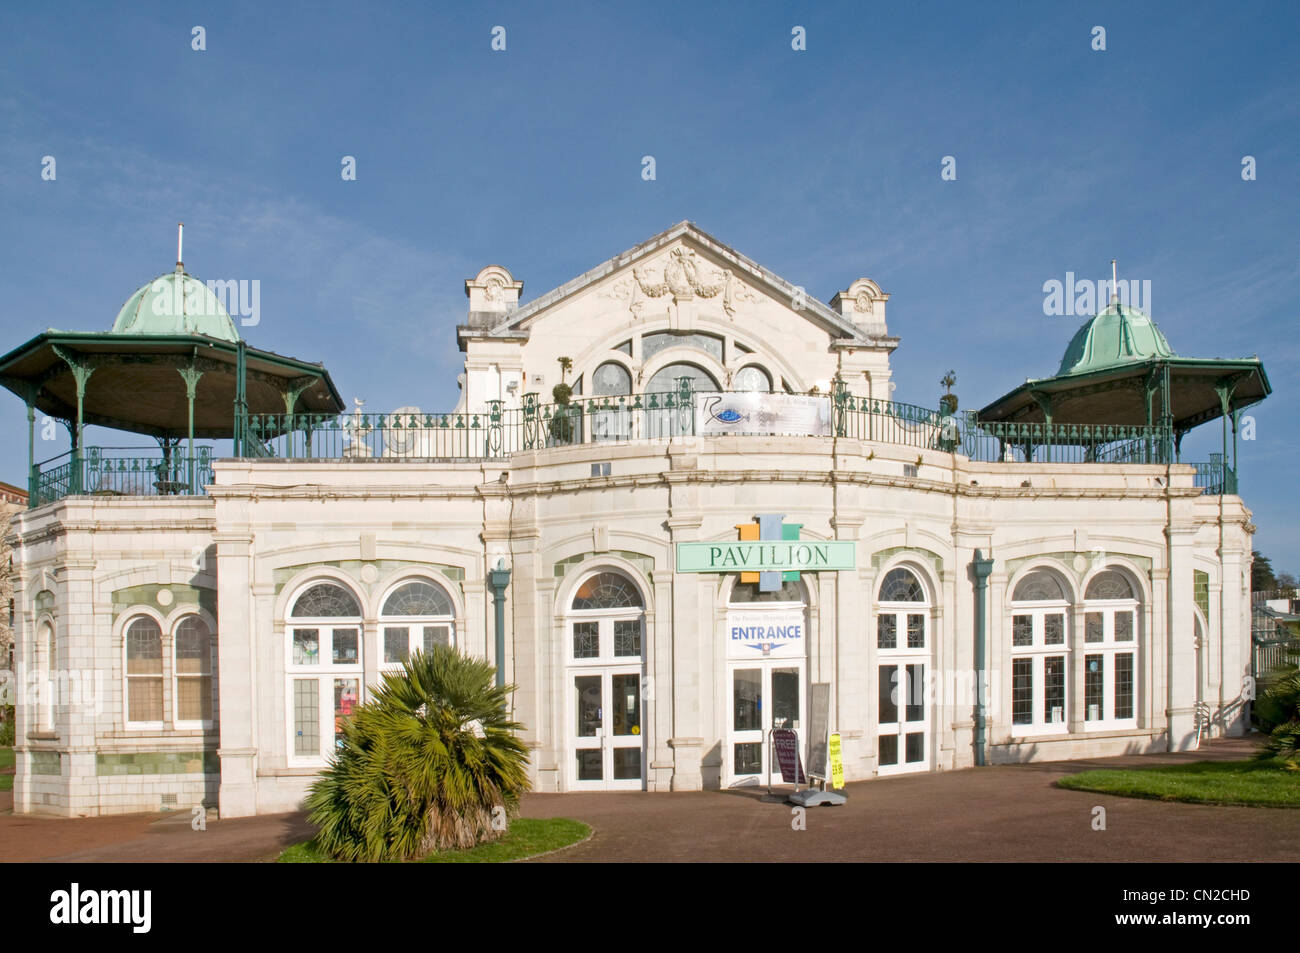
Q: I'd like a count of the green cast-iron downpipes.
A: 2